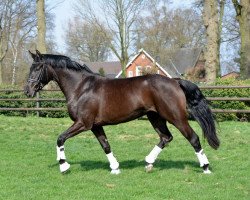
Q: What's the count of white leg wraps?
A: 4